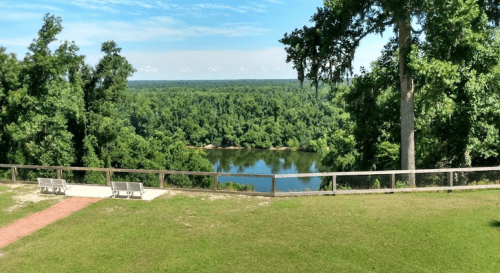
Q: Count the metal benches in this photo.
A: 2